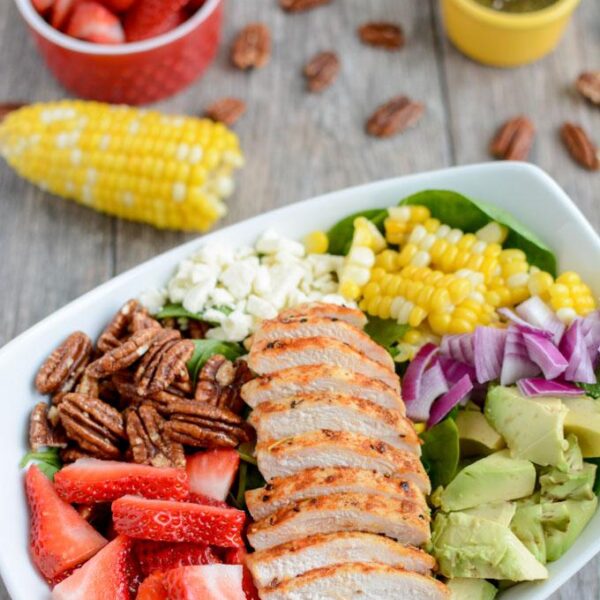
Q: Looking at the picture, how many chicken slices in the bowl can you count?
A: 10